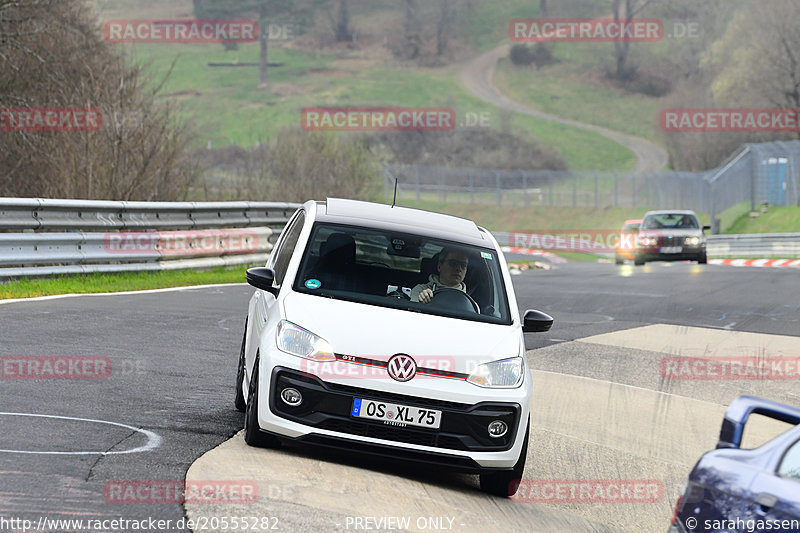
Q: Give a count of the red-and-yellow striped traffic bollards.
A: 0